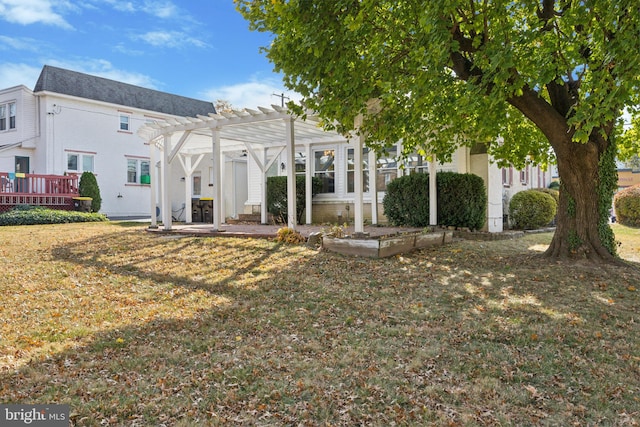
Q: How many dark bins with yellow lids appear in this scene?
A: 2